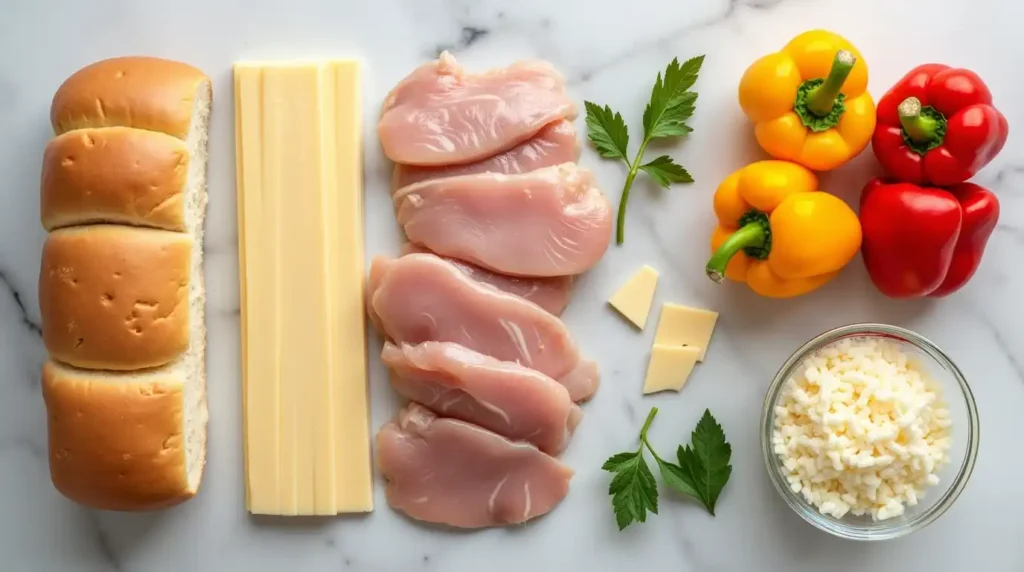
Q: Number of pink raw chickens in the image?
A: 7